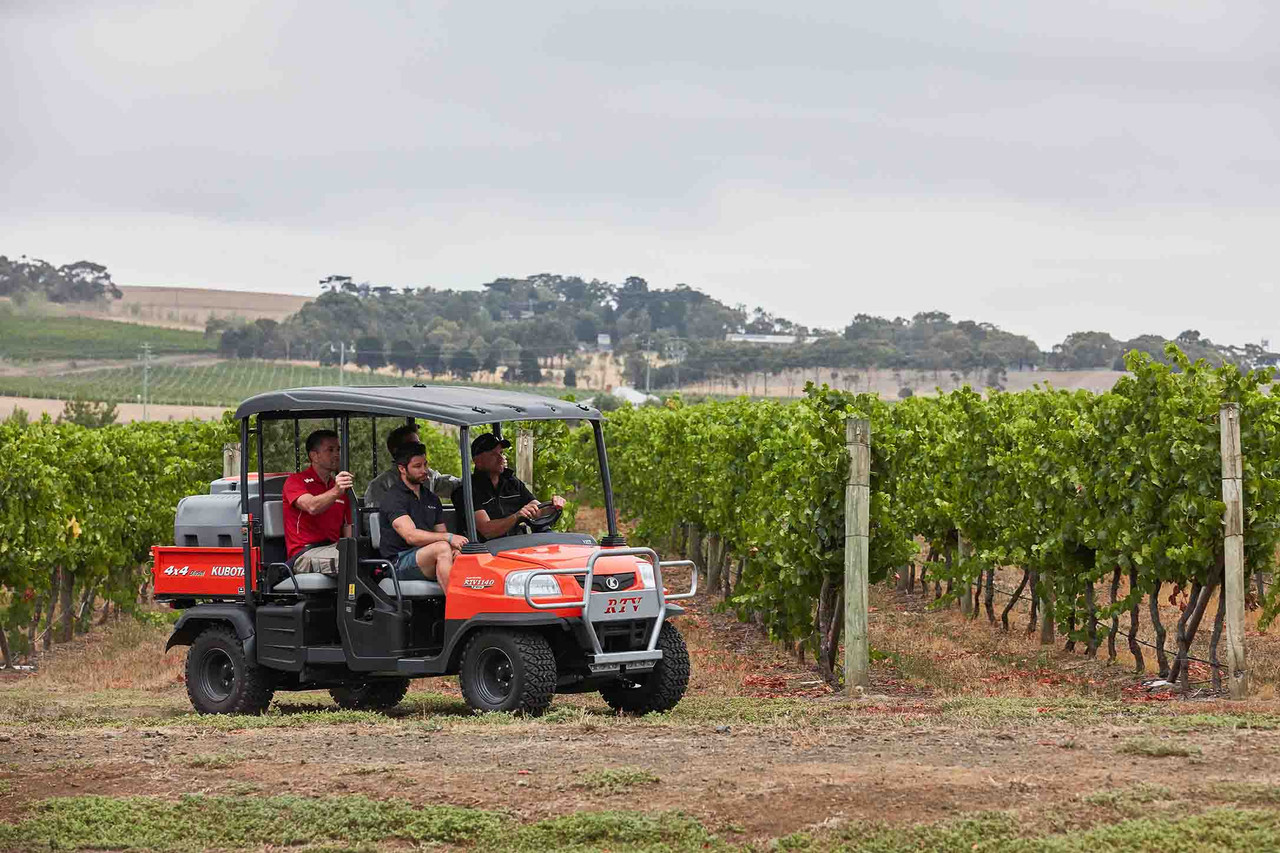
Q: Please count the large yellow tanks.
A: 0